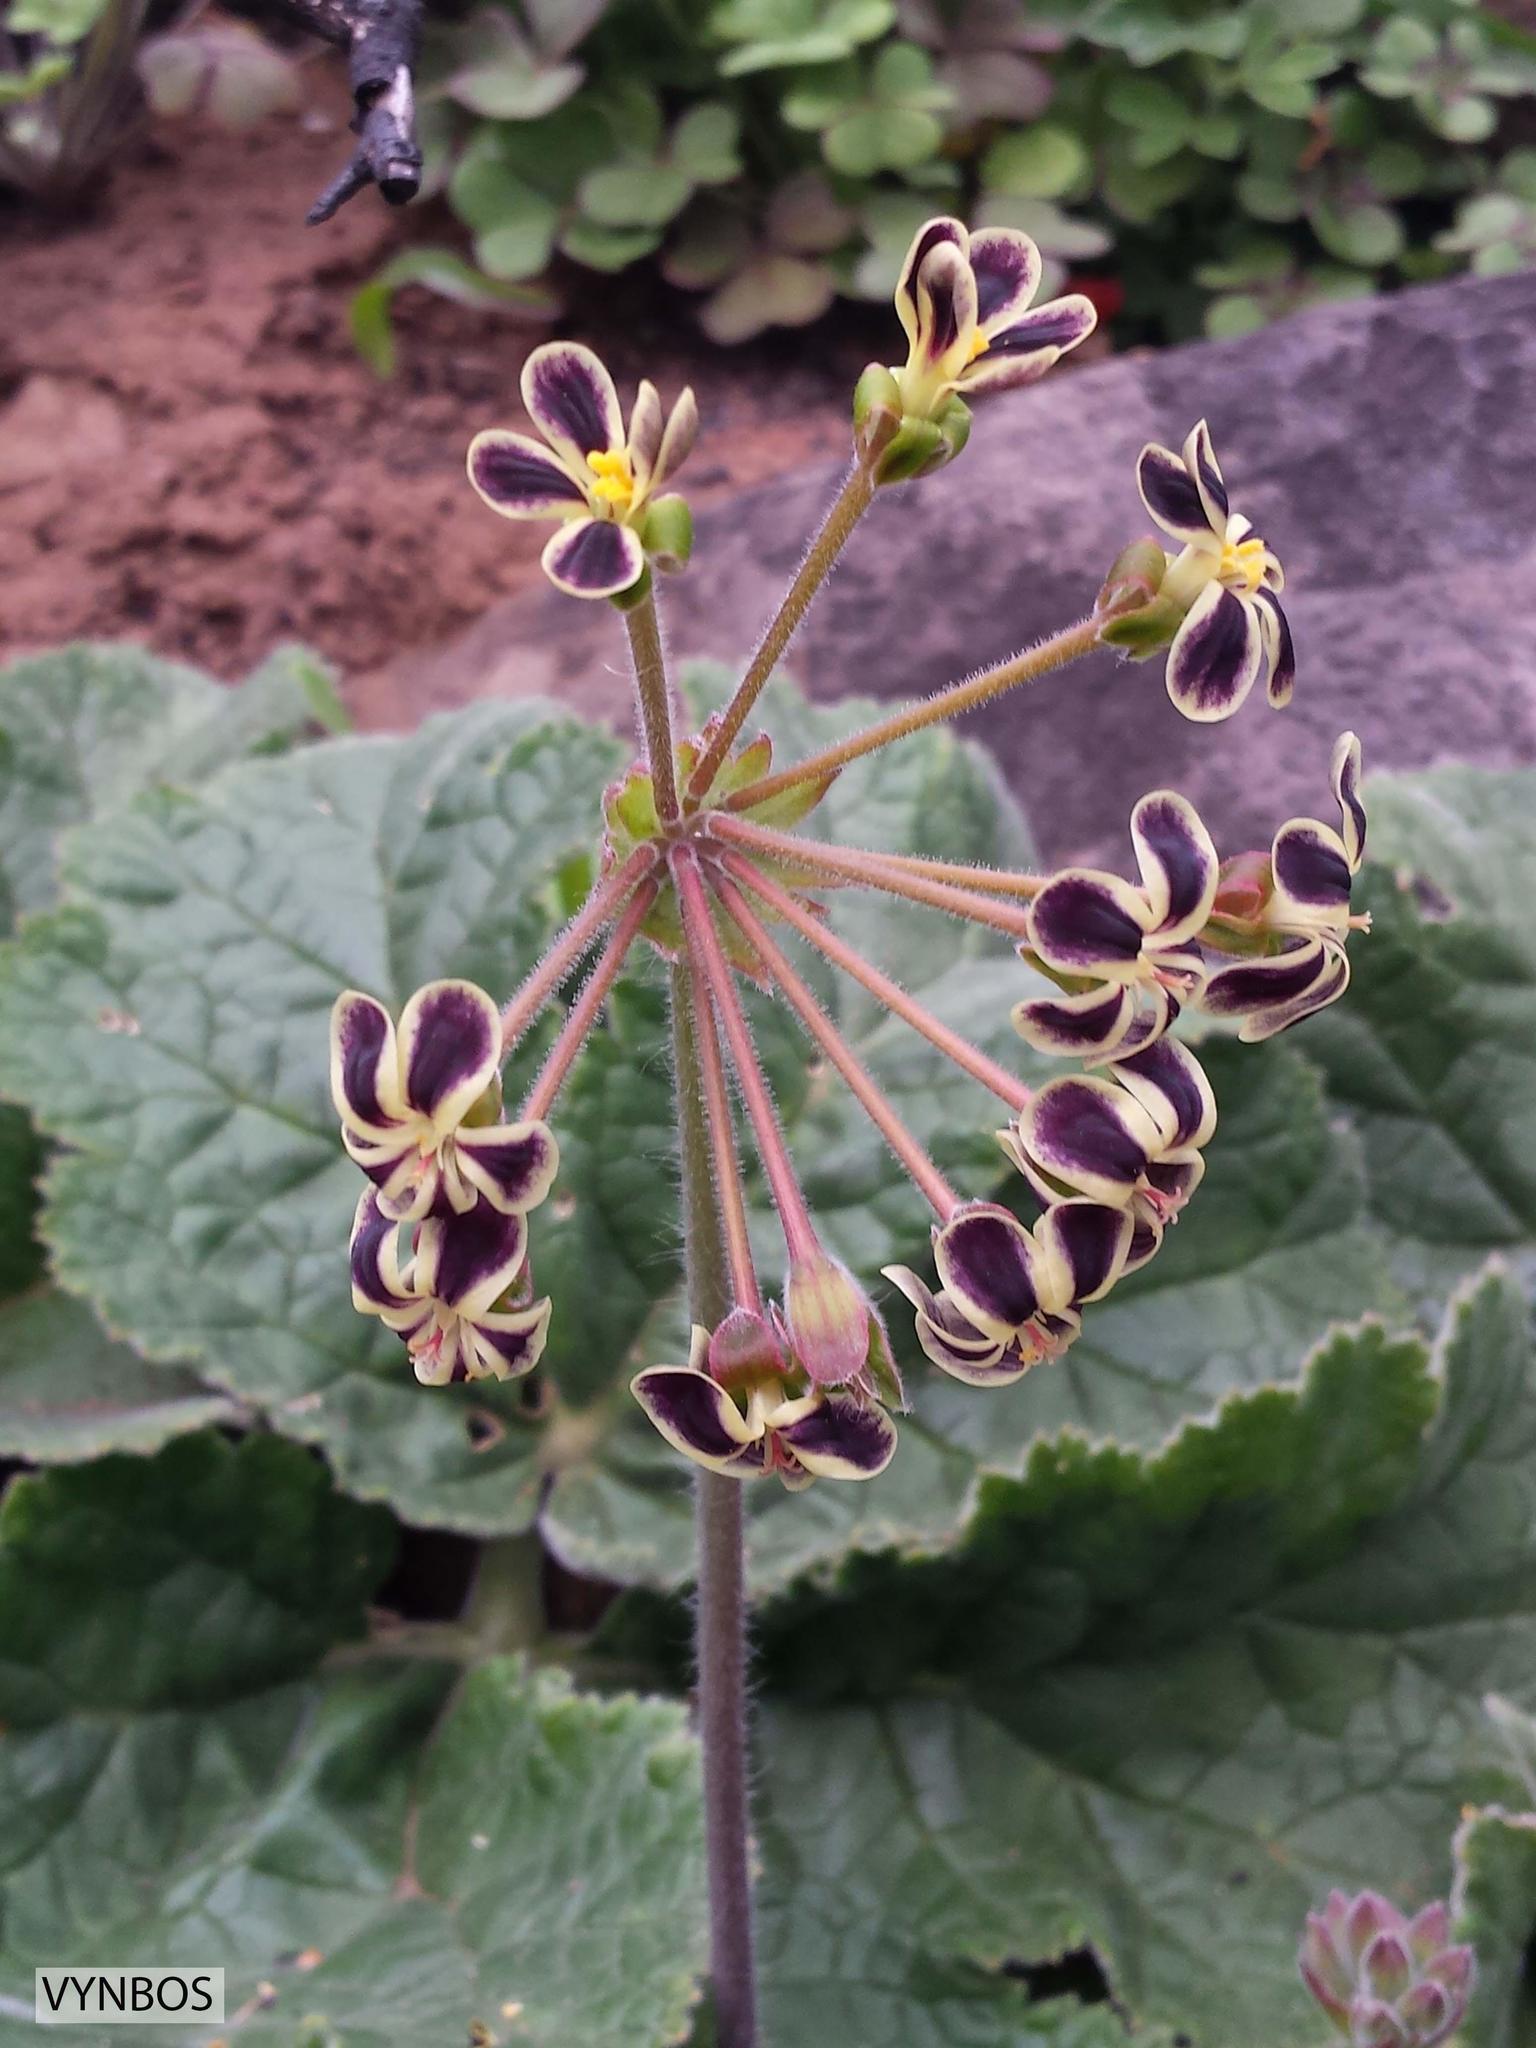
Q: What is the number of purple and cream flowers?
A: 10